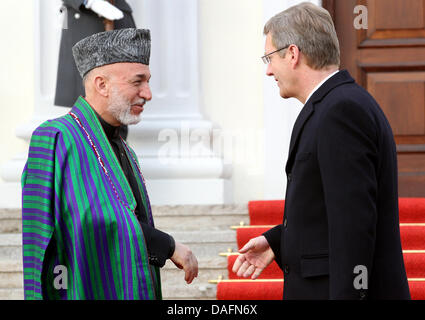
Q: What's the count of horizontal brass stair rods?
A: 3